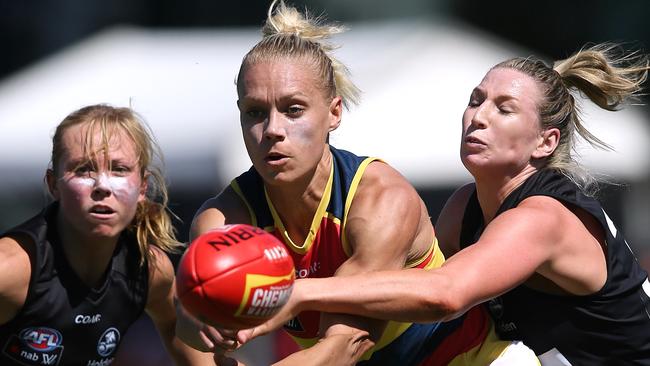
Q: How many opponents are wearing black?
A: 2